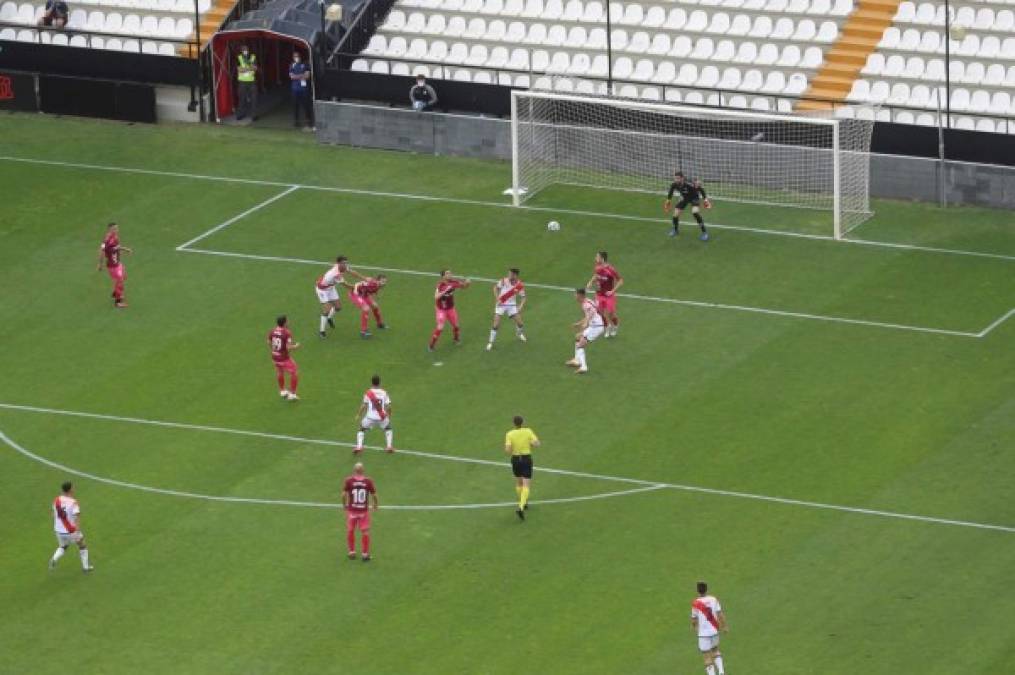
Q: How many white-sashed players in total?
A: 6